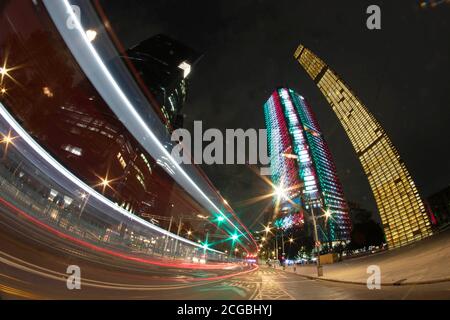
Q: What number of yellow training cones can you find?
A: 0